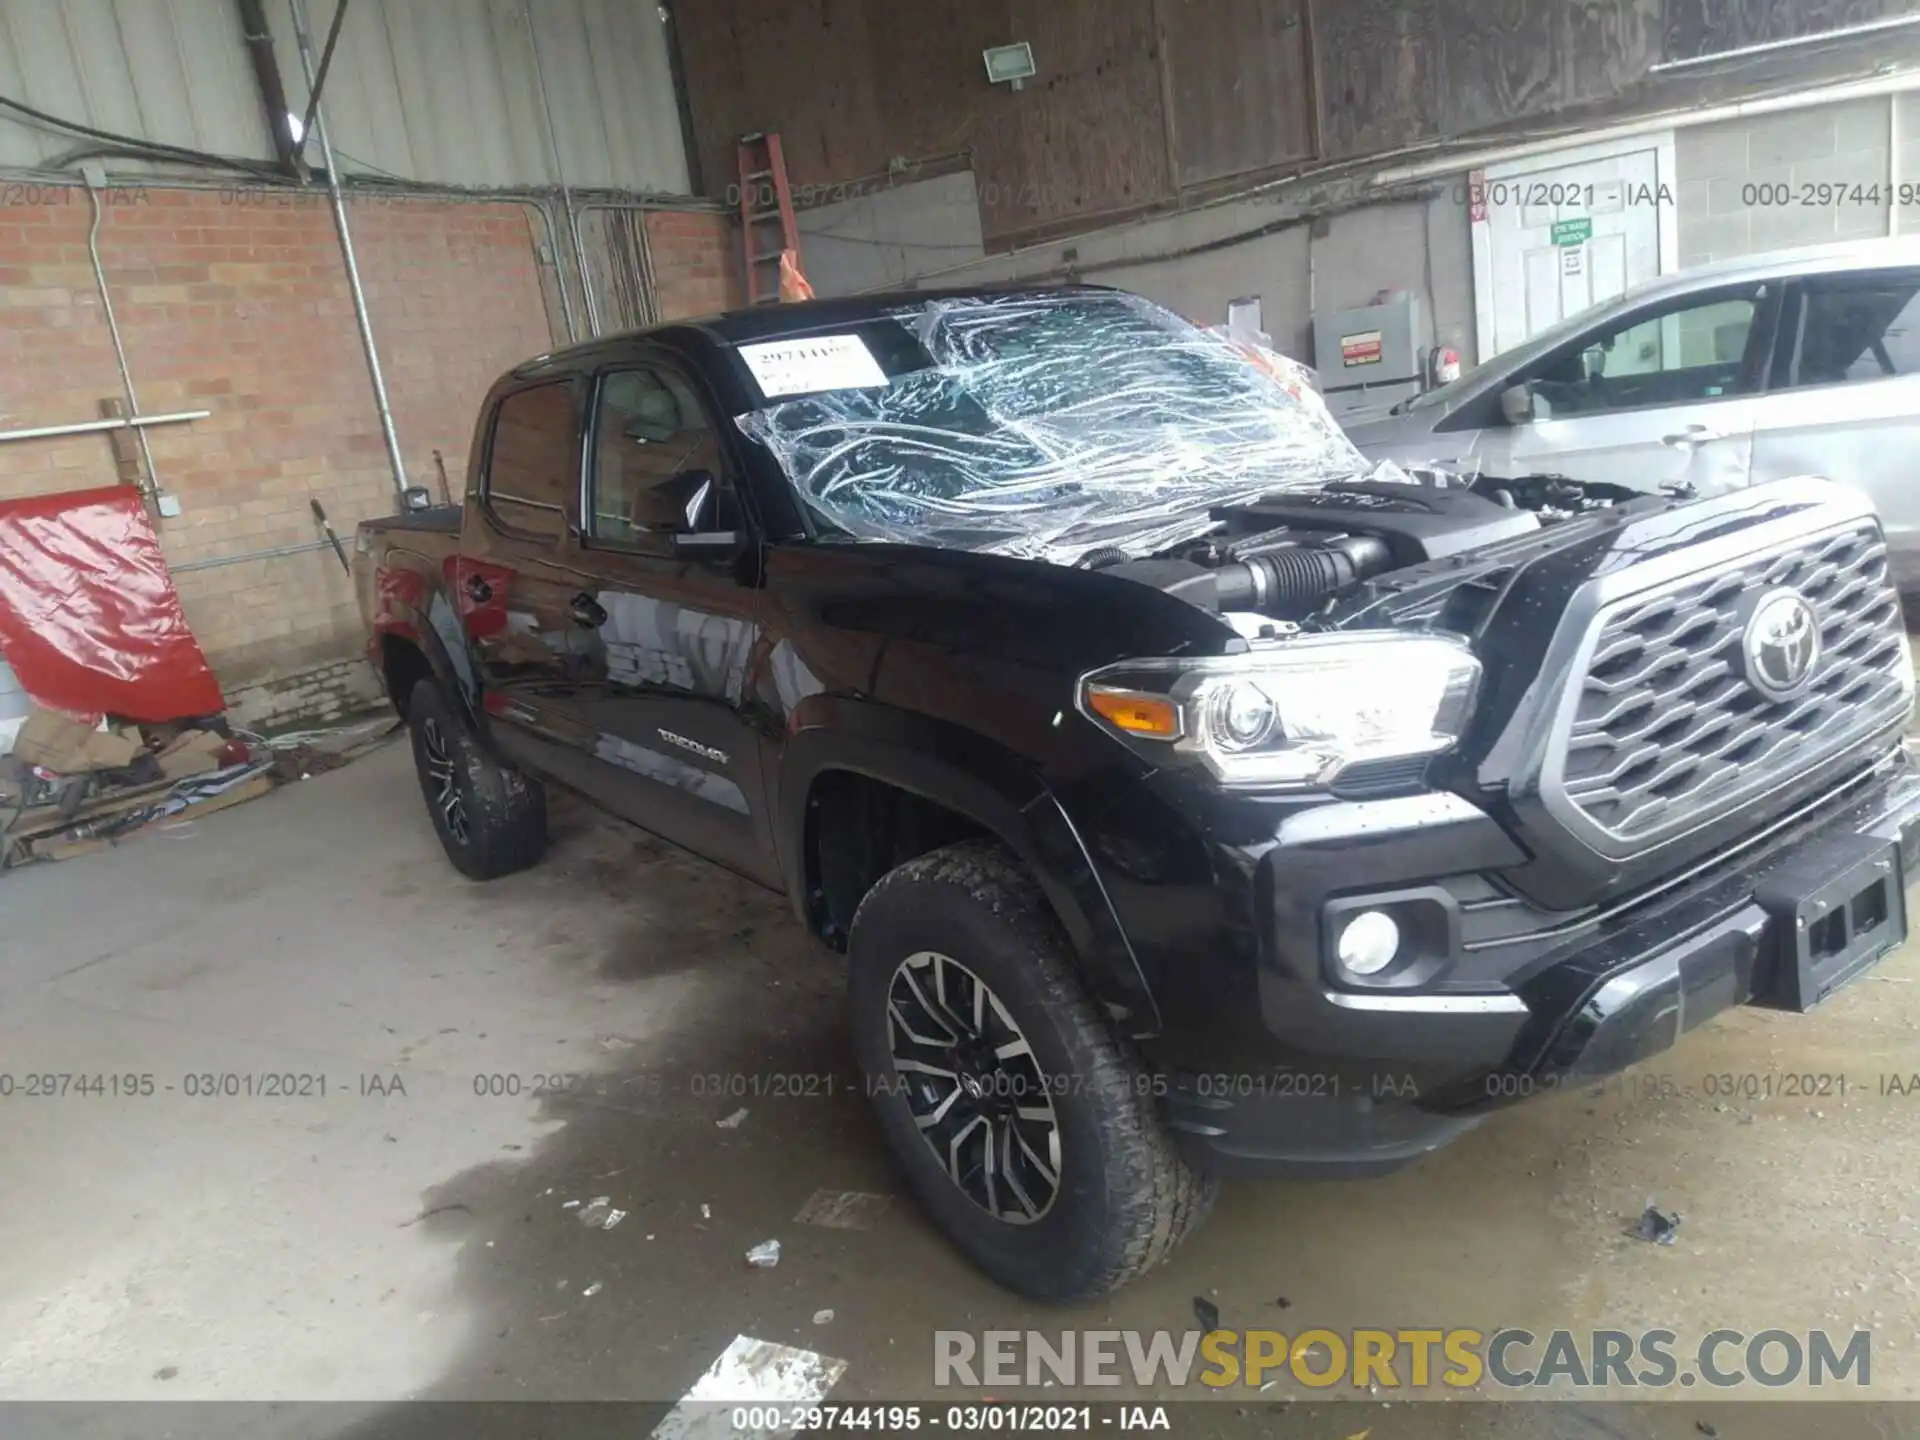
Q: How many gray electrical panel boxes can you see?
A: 1